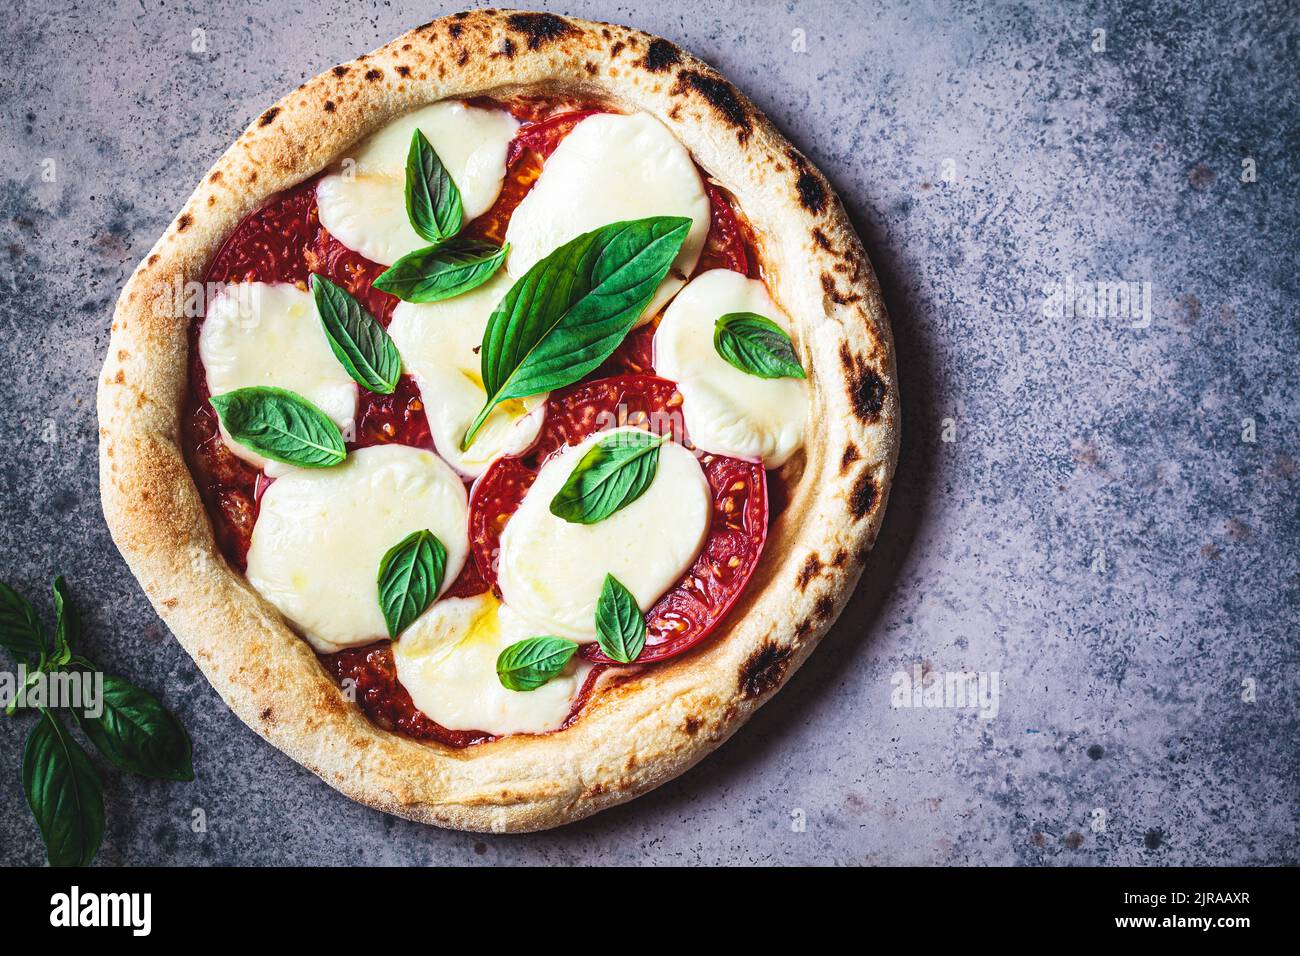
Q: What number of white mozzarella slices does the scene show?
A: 8